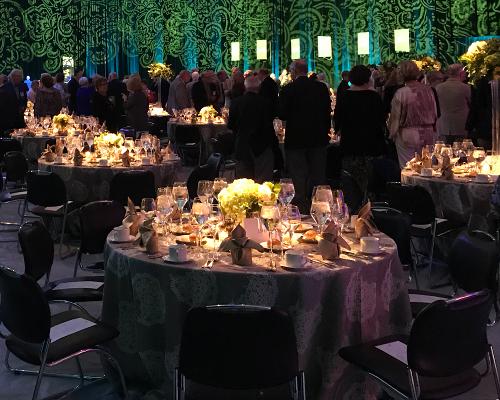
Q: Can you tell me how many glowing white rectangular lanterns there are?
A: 6